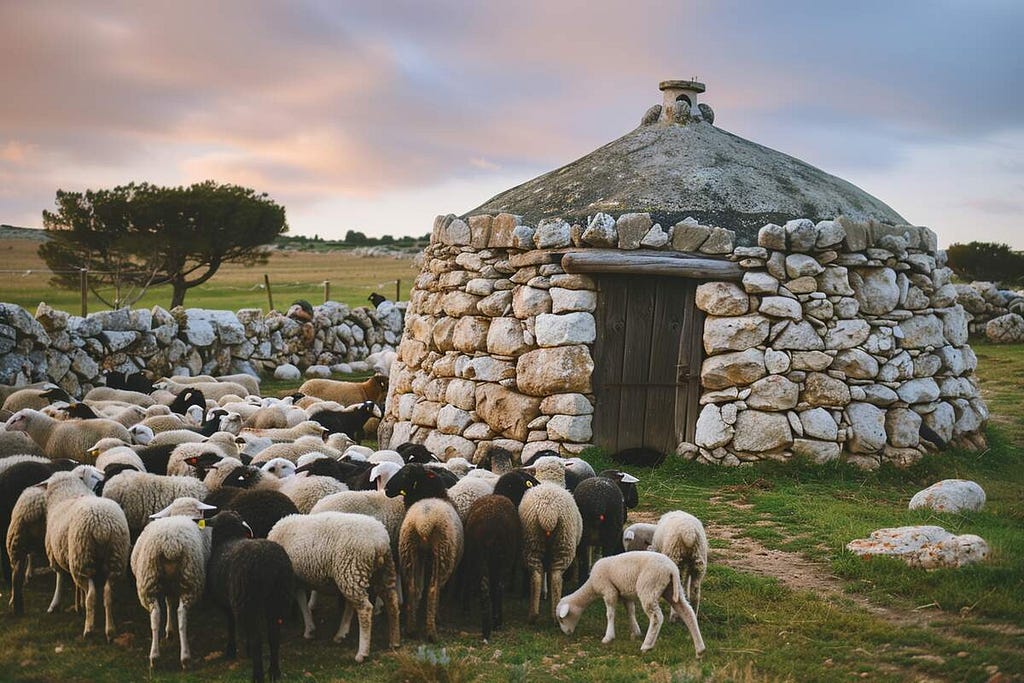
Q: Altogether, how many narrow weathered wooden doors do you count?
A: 1